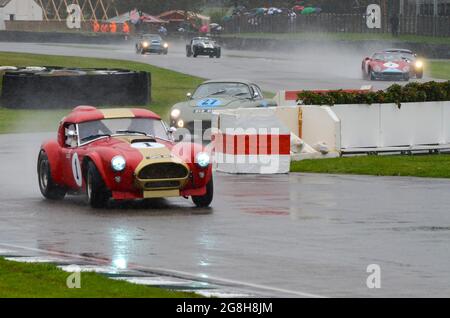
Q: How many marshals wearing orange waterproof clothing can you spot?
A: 4